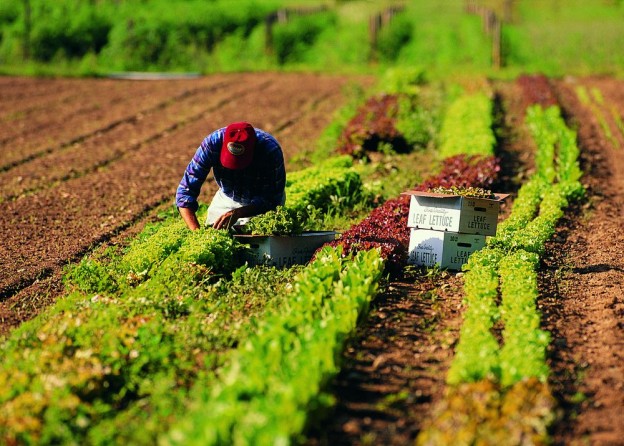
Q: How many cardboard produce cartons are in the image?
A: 3